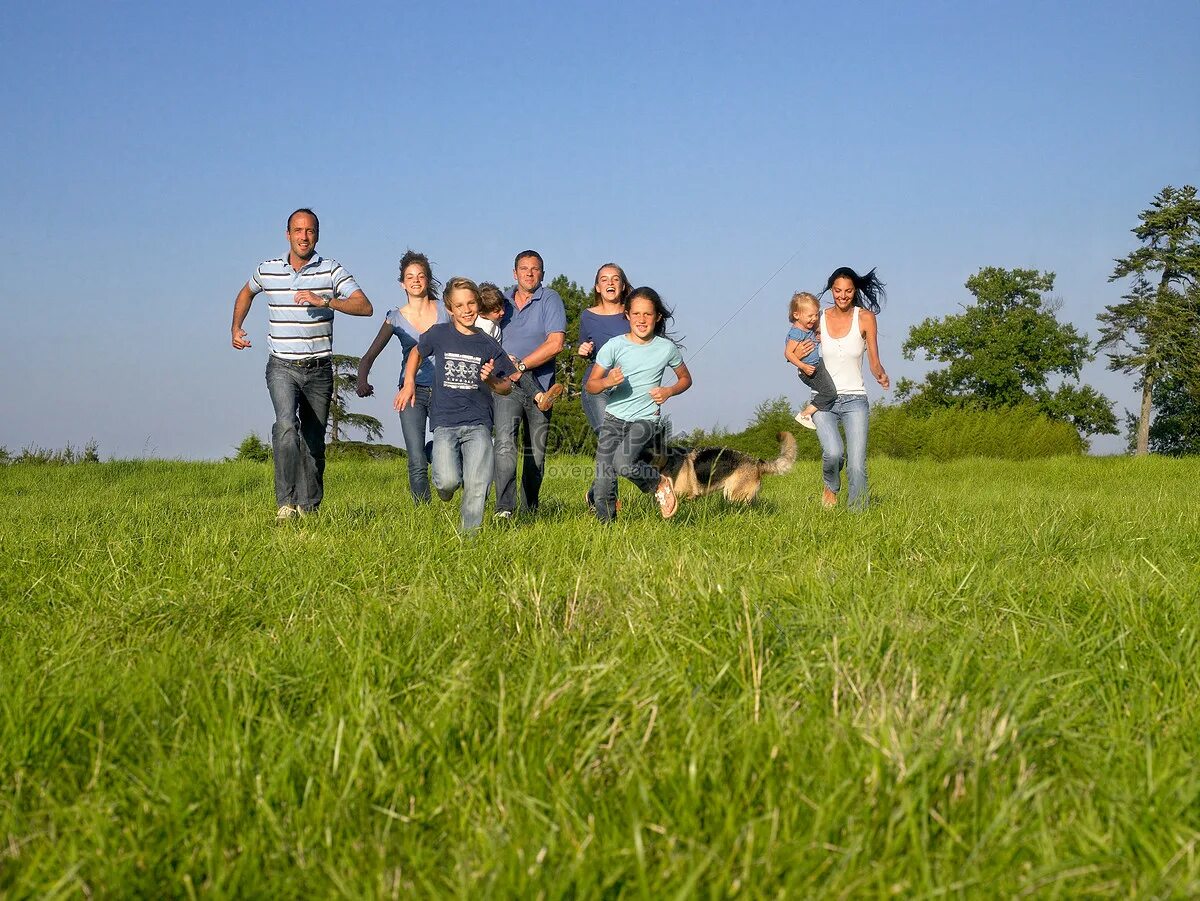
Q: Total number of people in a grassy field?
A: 9